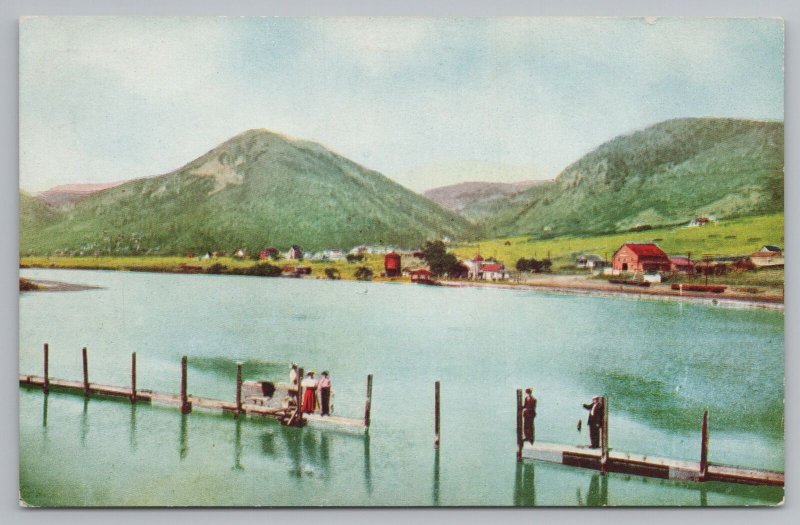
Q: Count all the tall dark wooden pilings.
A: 11